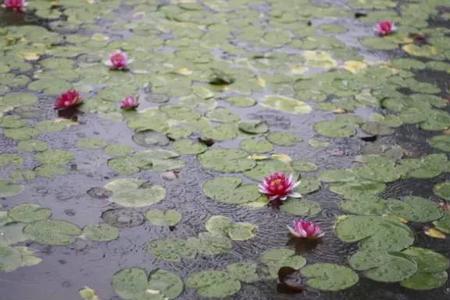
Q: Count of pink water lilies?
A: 7